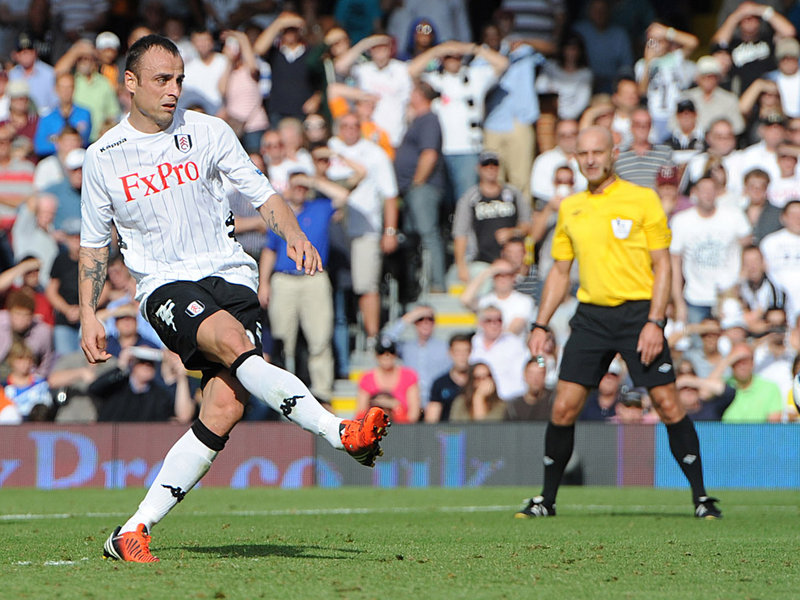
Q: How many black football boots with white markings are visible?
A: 2